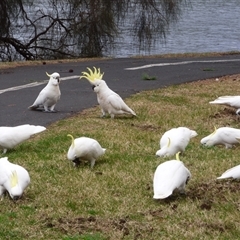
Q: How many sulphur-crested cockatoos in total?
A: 10